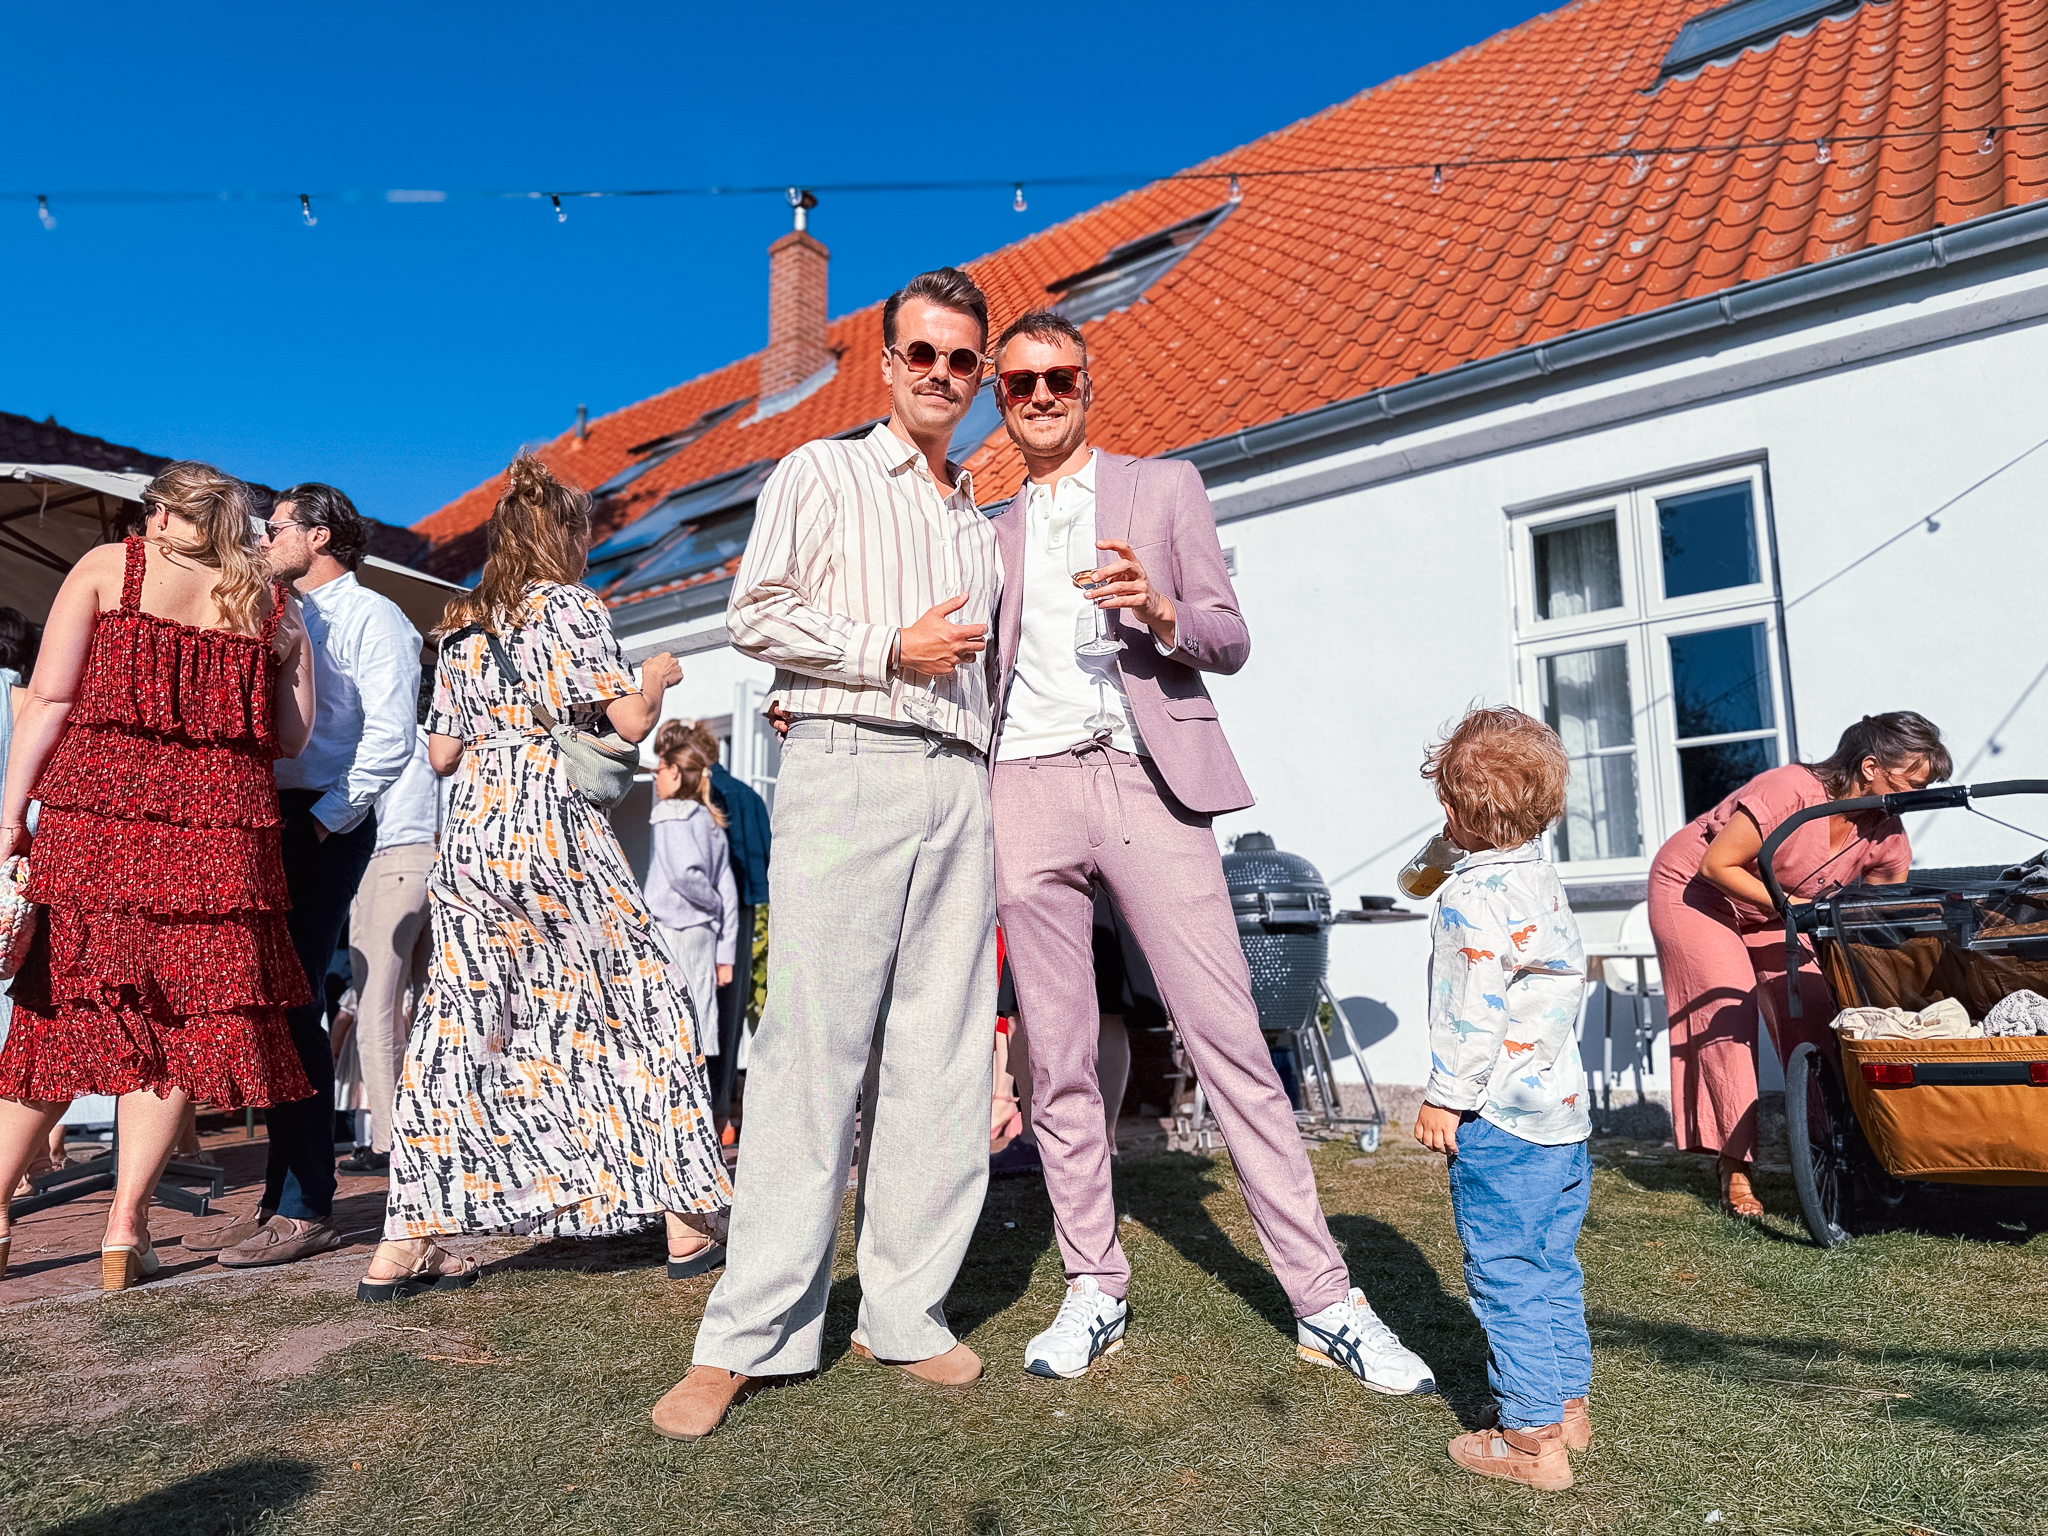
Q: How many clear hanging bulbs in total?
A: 10